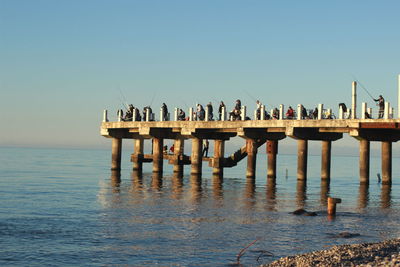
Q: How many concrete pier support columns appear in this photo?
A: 12